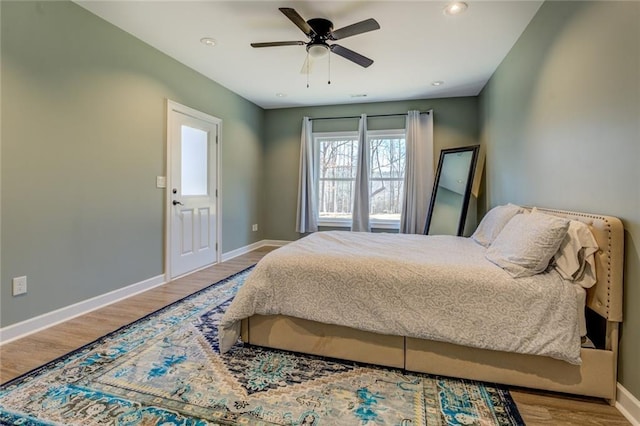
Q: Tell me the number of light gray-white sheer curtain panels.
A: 3